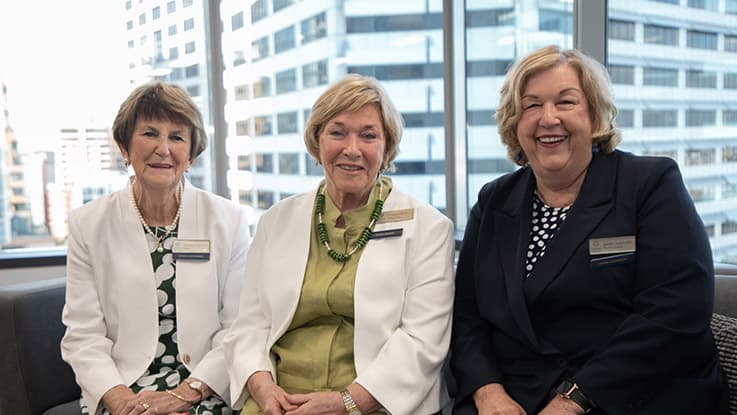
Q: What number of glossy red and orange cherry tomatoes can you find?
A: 0